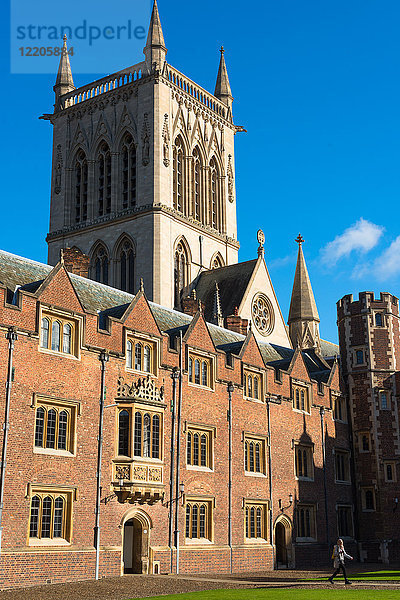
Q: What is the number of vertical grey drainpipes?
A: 7